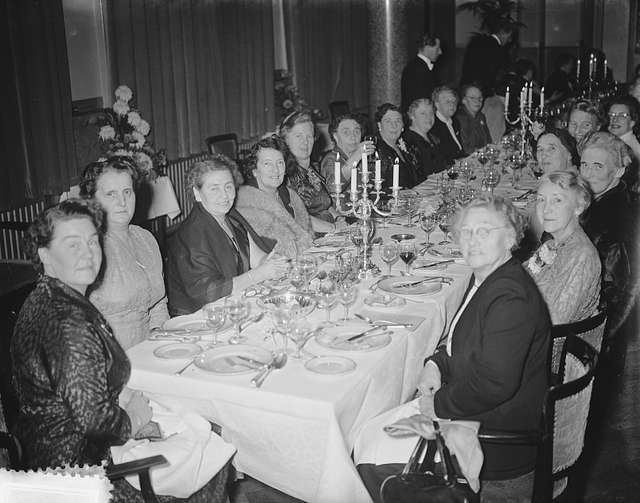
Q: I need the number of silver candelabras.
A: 3